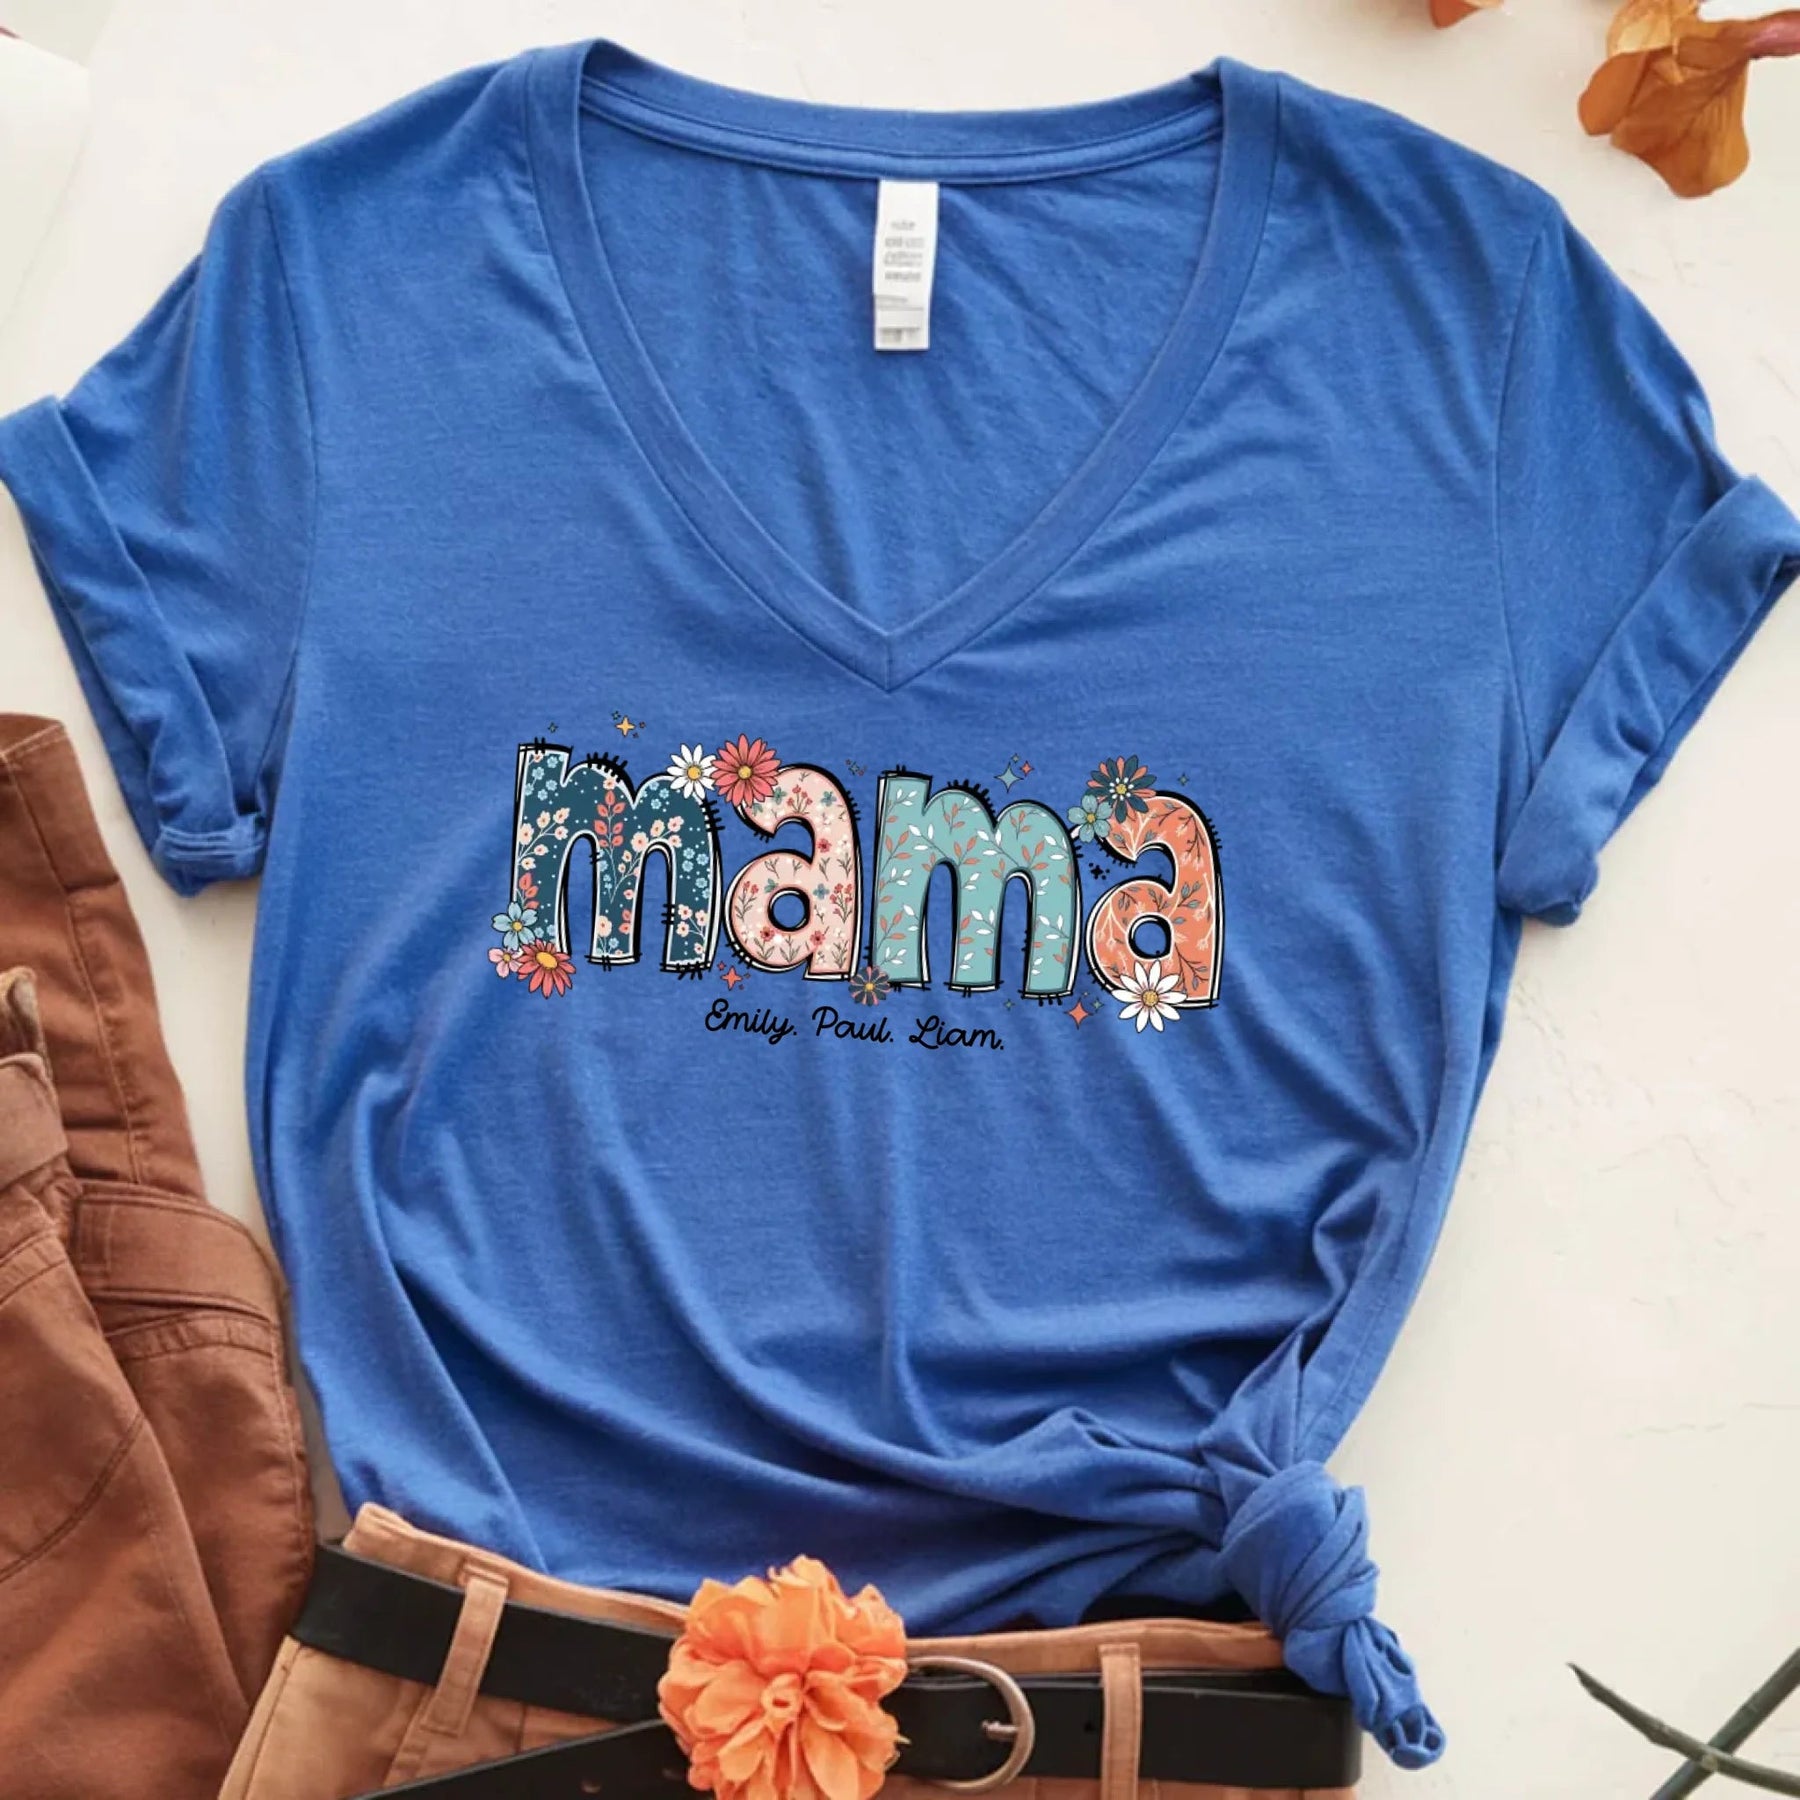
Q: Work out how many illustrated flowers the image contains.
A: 9